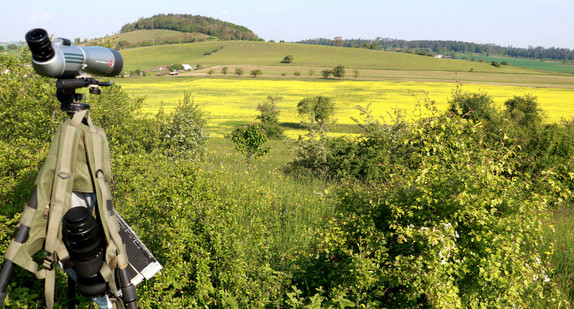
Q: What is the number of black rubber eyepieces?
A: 1